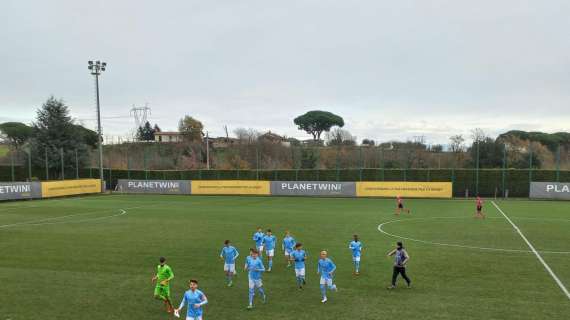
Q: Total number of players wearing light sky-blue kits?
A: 9